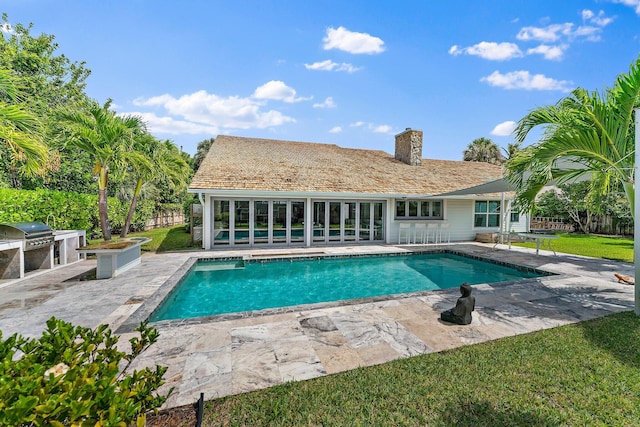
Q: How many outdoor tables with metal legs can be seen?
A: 1